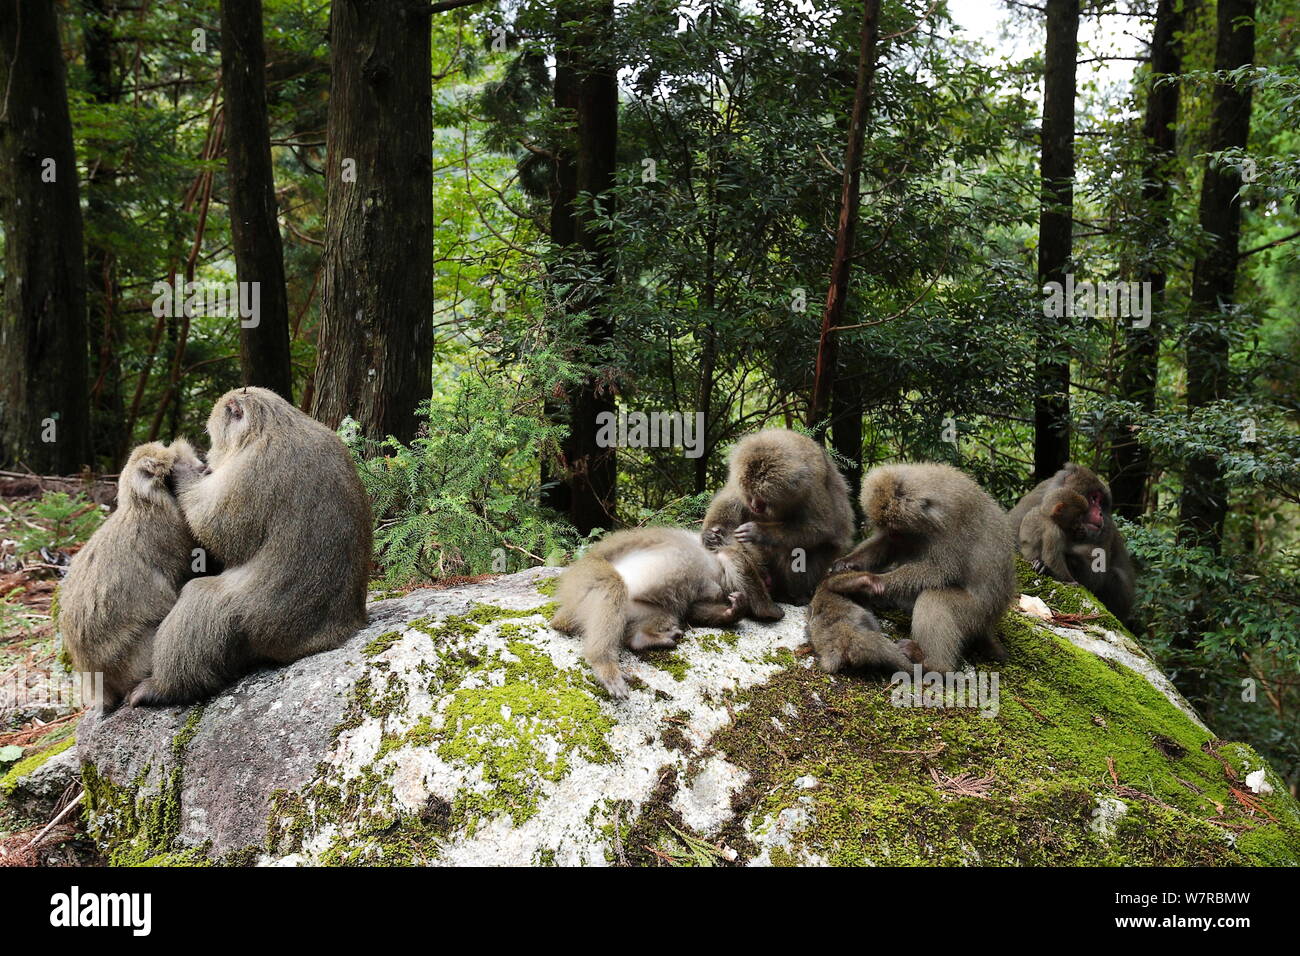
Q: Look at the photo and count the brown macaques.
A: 8